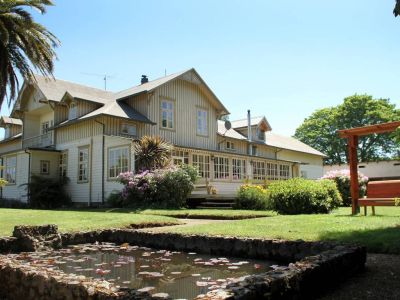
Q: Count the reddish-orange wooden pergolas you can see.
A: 1